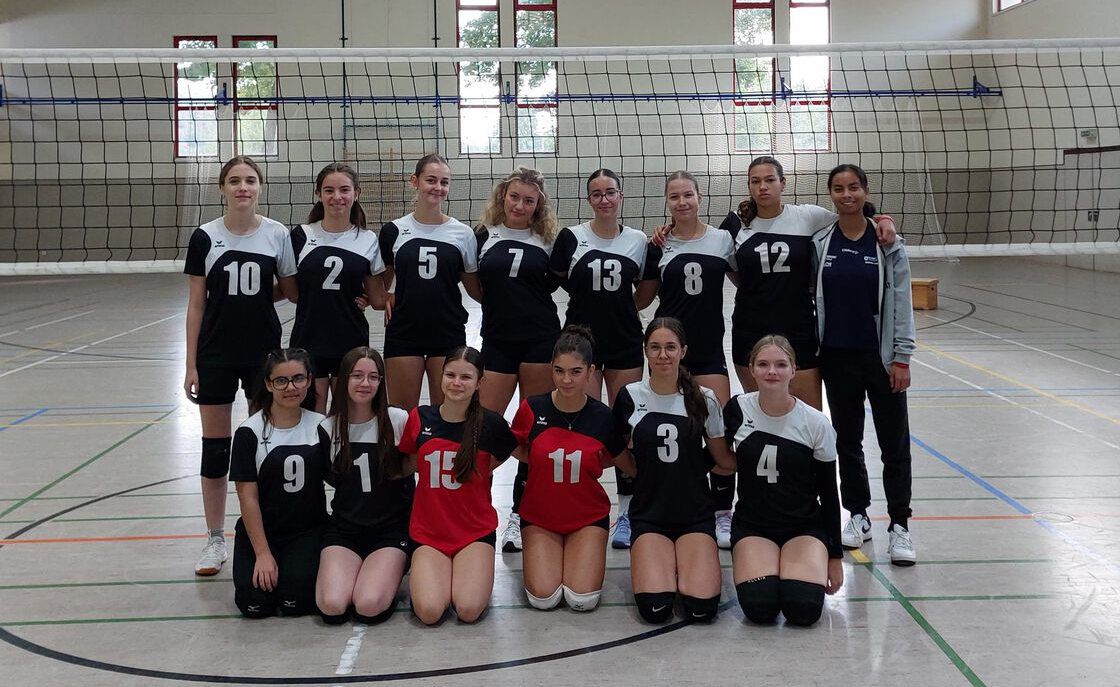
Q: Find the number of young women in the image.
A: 14